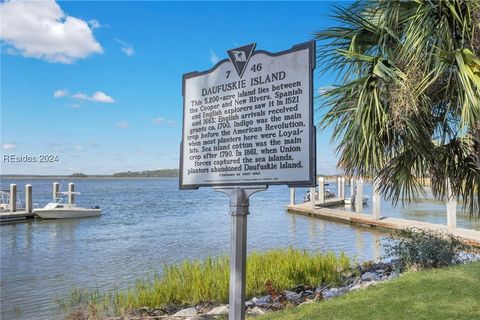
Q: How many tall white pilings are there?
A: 13